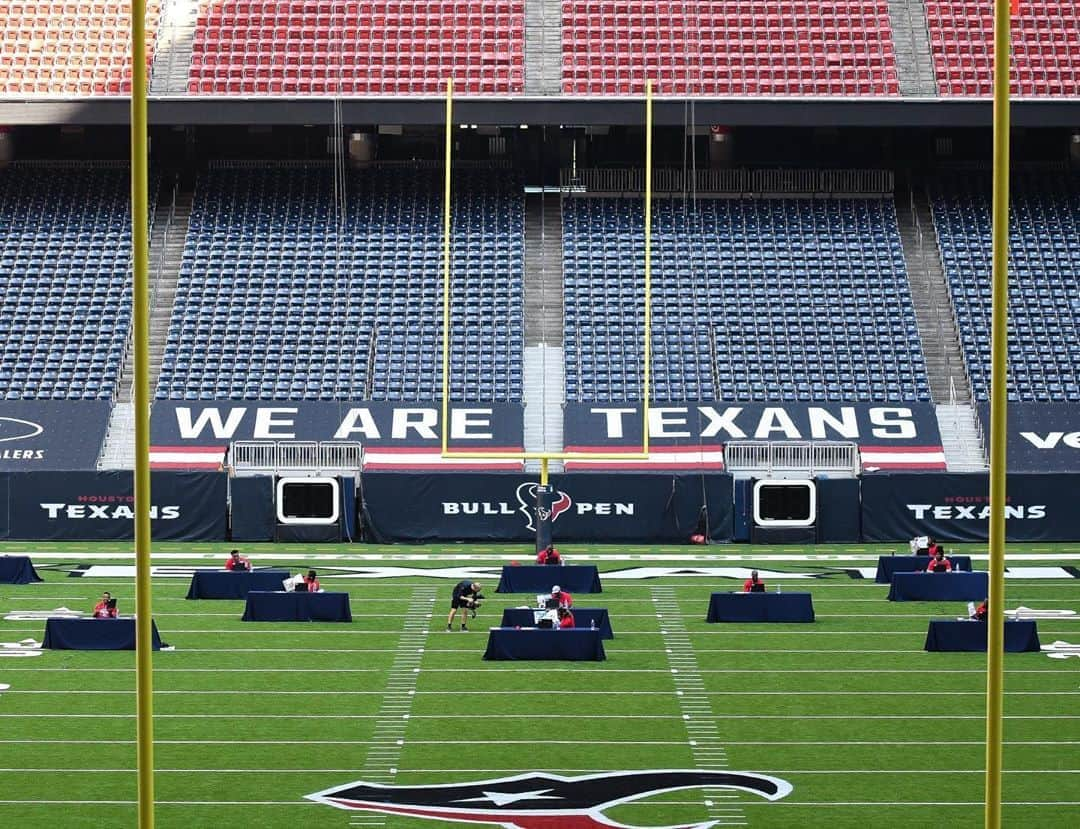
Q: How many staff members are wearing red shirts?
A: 10